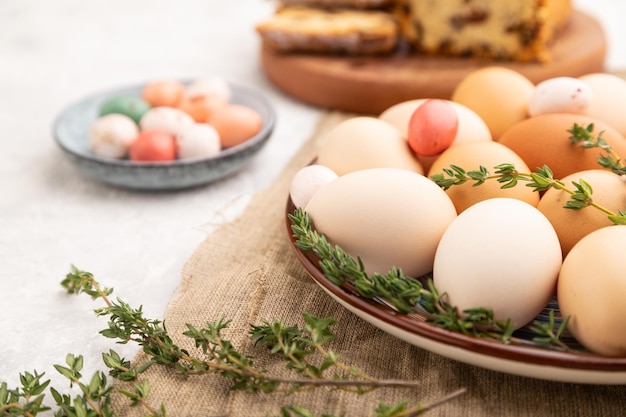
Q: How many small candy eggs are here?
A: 12